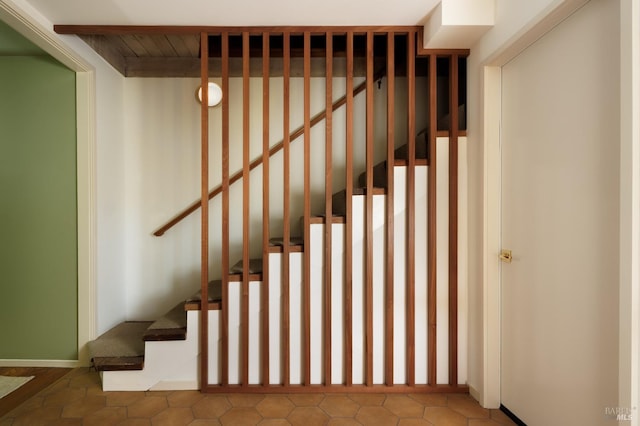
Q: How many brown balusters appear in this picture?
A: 13